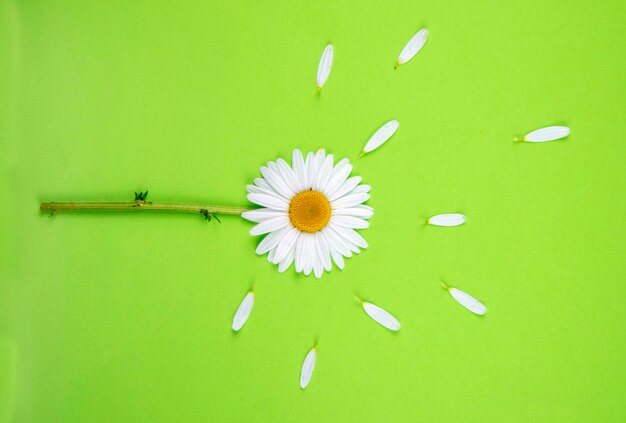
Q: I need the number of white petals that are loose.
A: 9